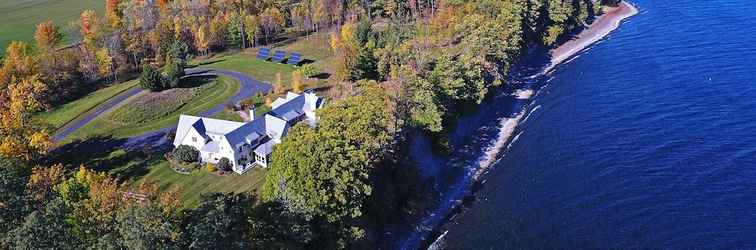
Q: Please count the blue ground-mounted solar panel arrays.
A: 3